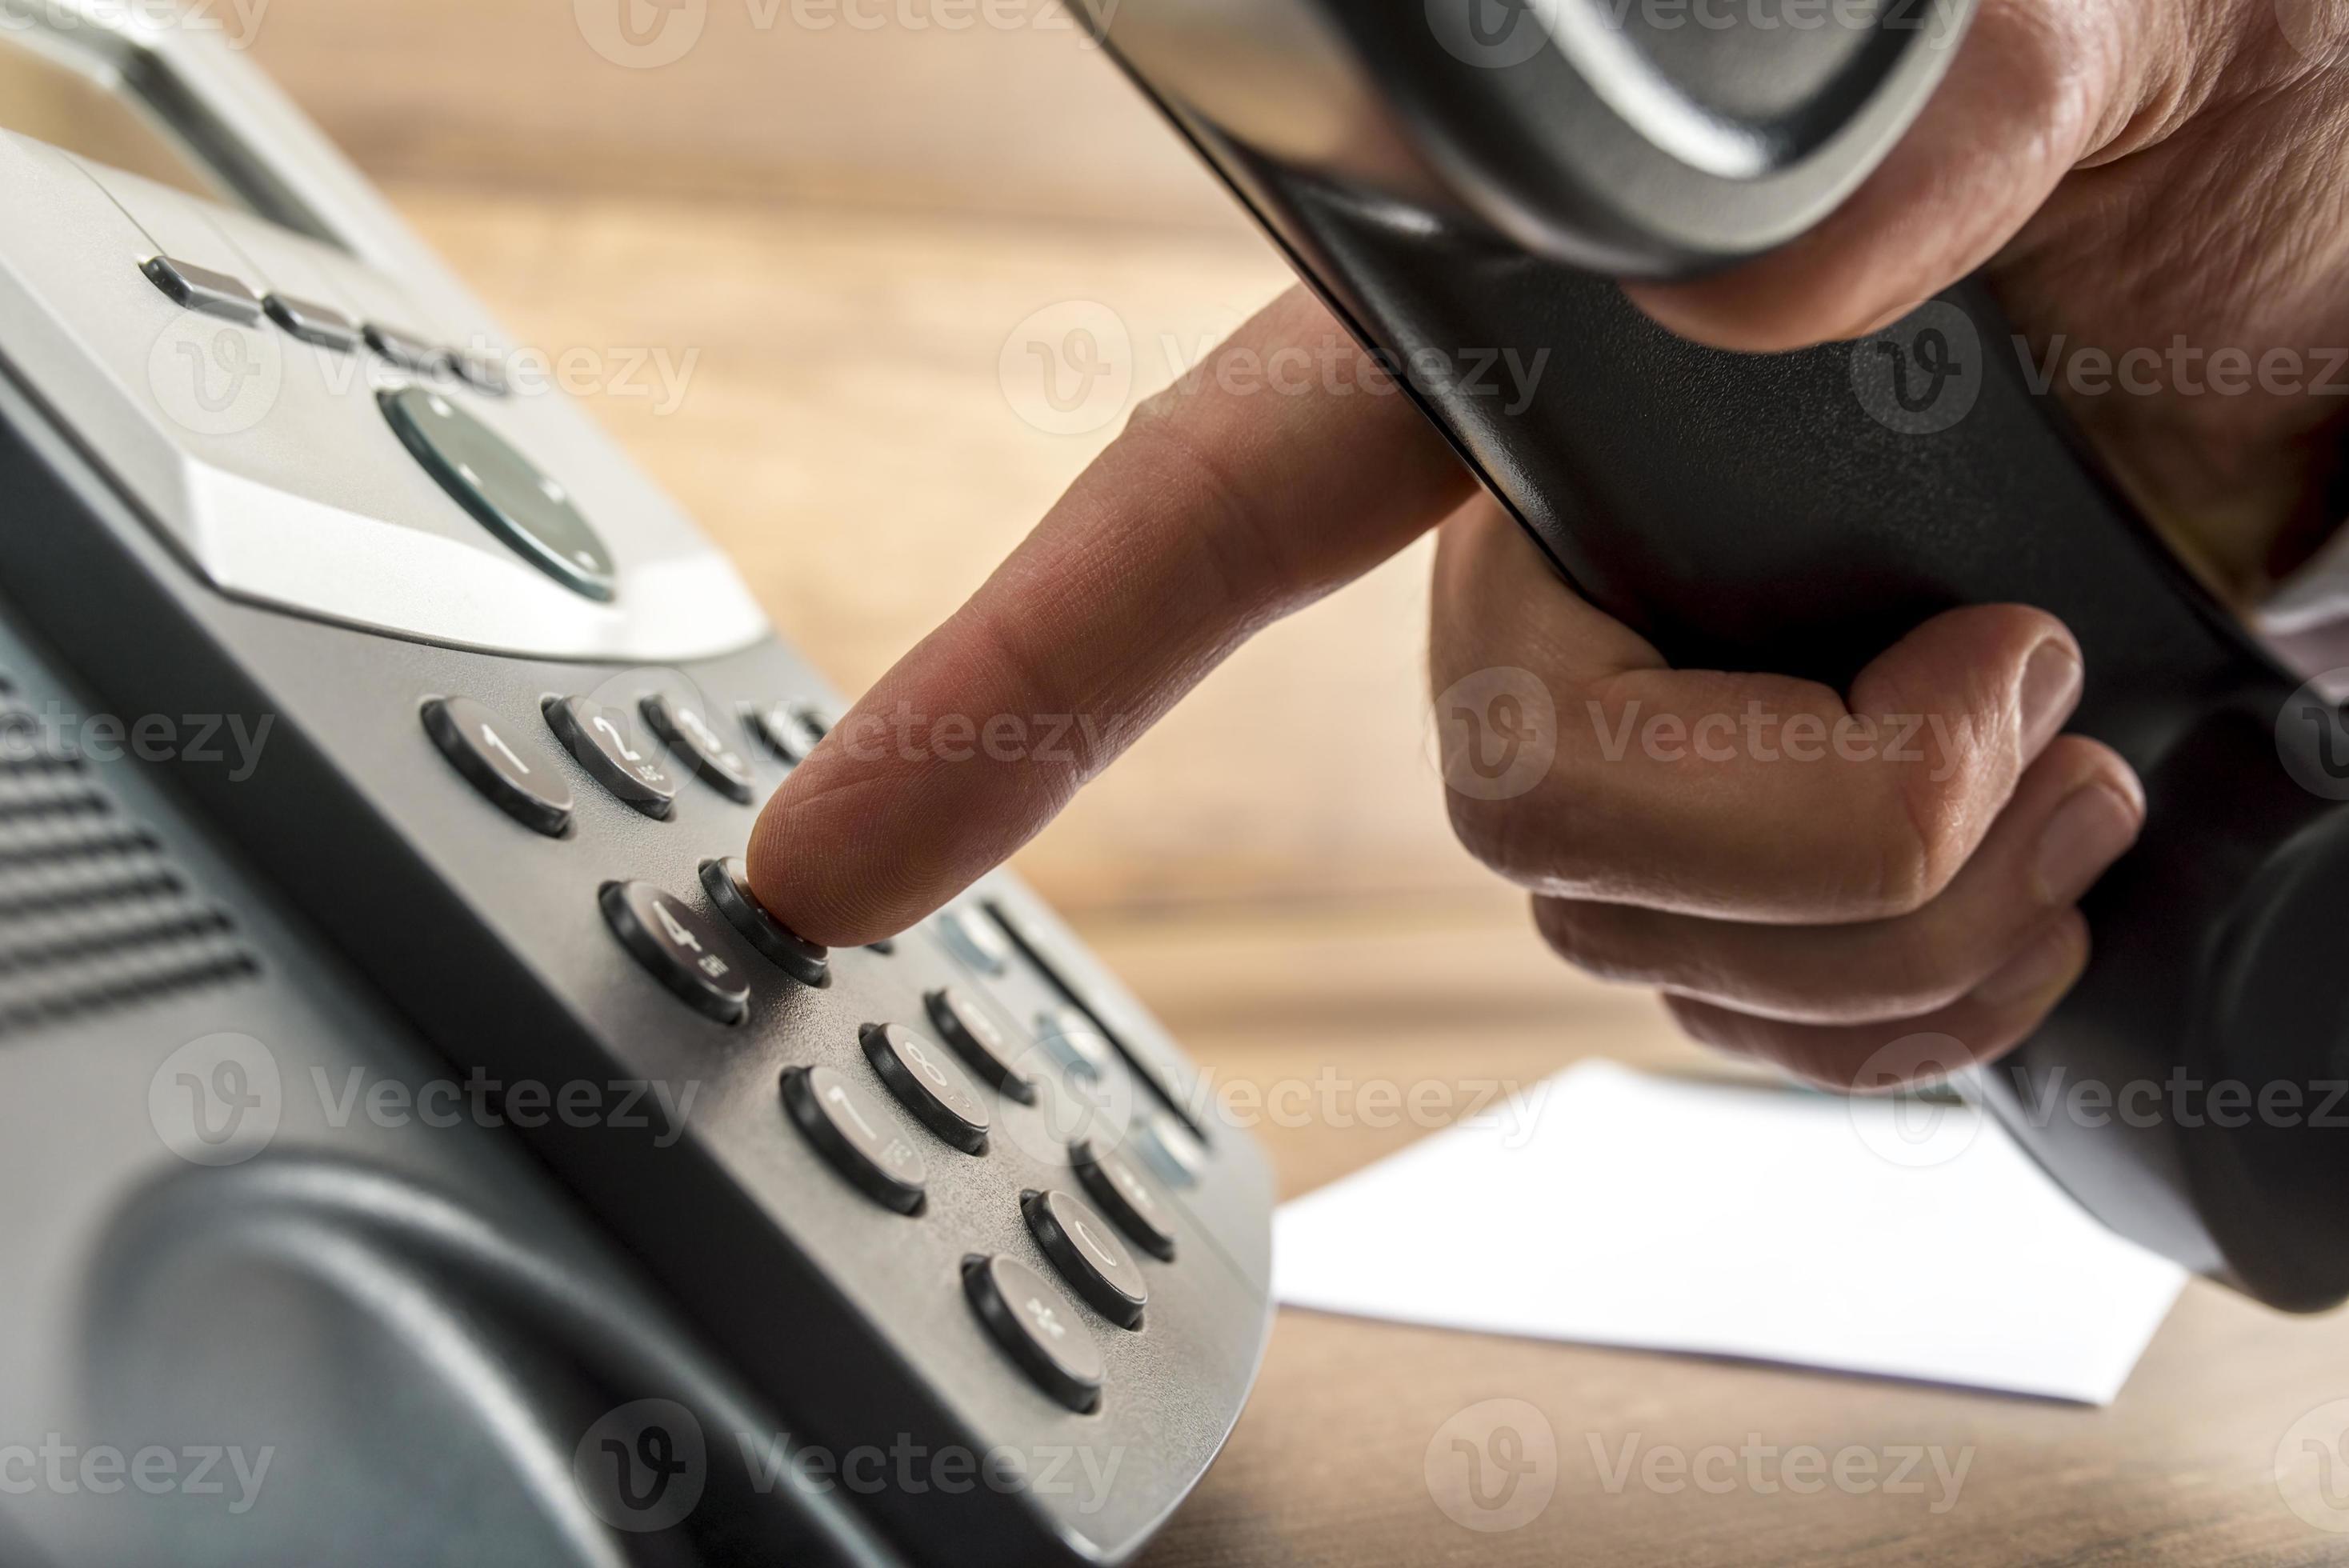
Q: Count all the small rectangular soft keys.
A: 4